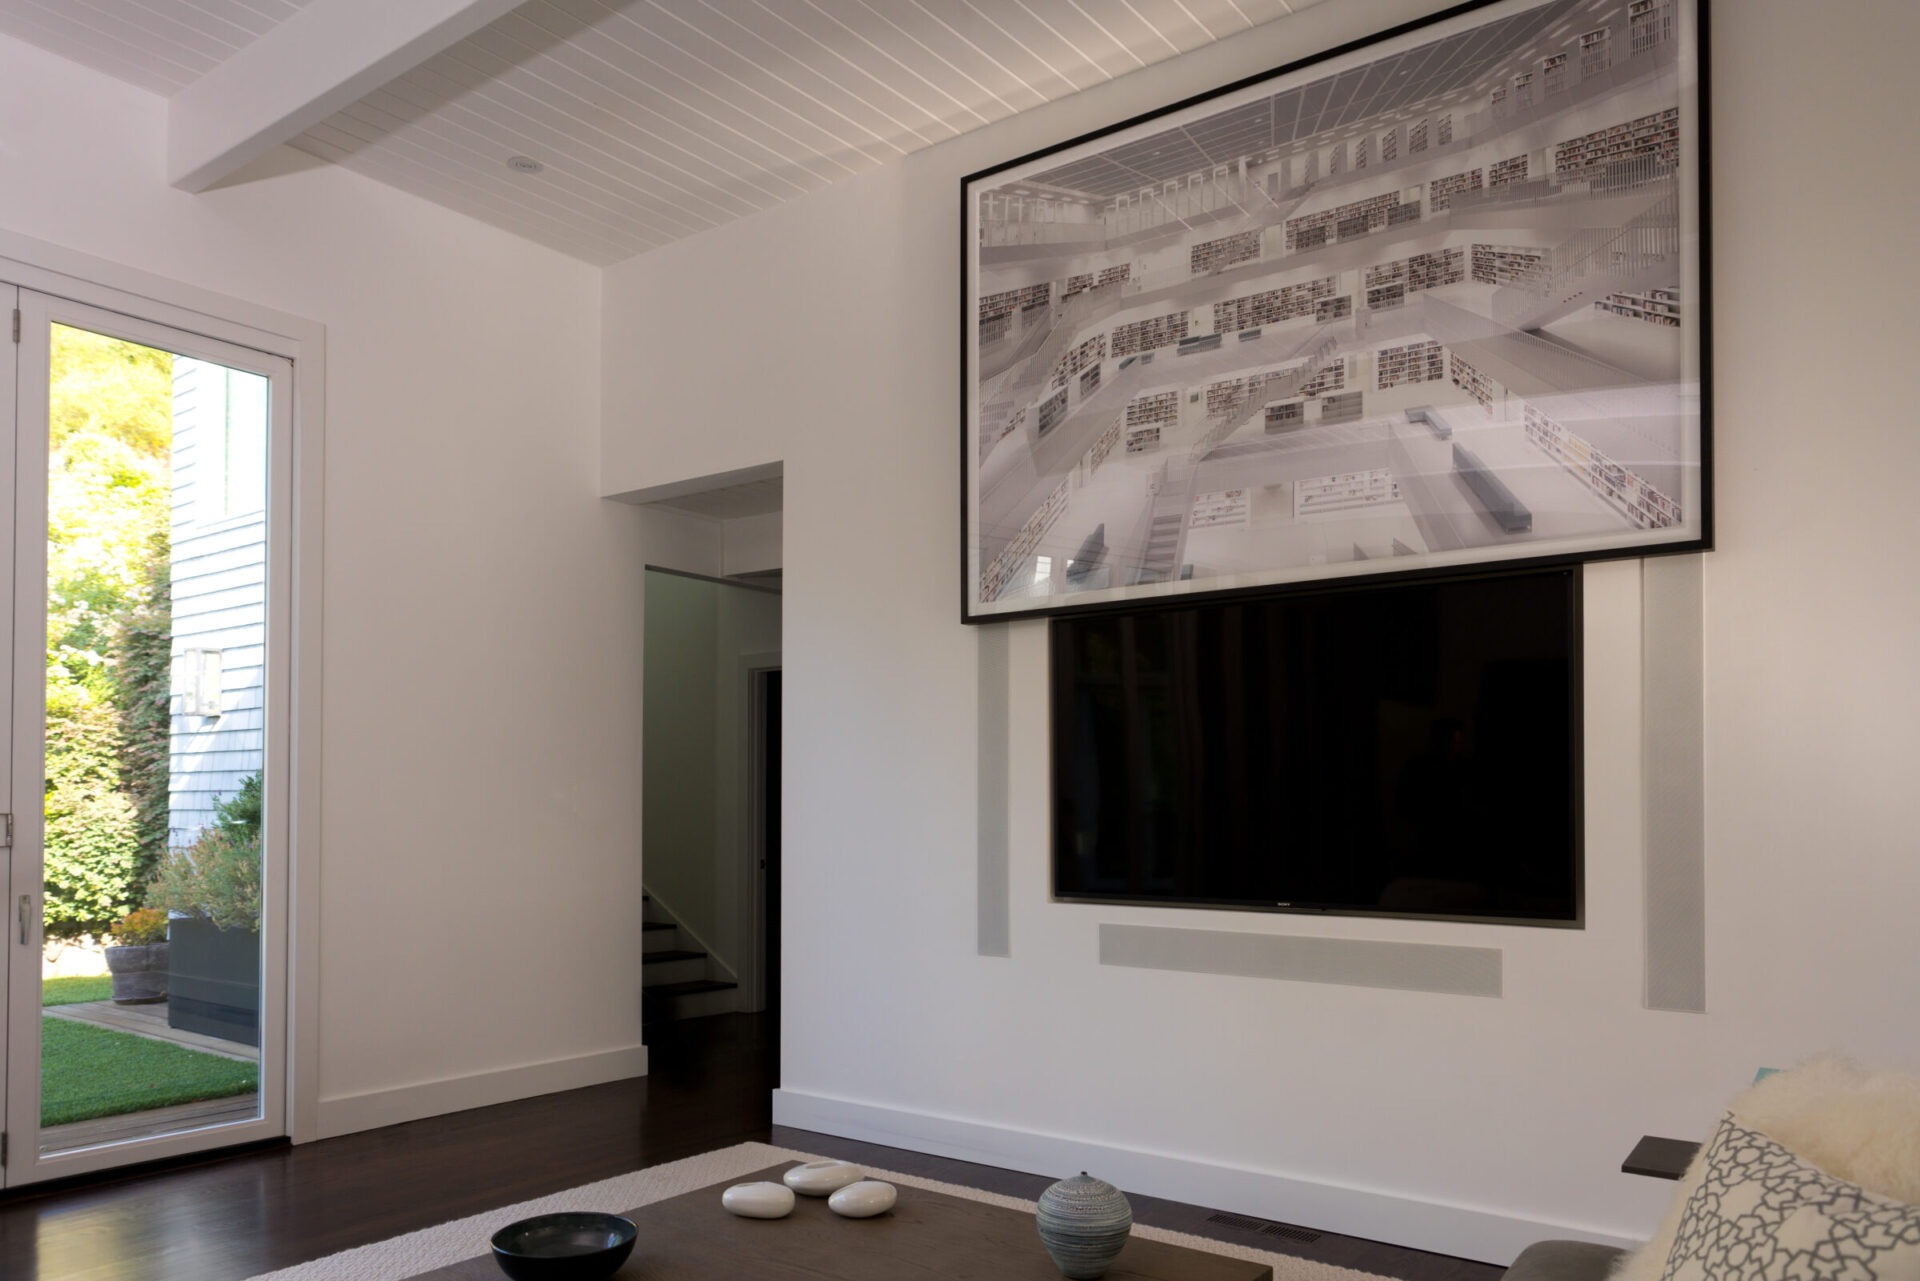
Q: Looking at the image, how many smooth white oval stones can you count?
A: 3